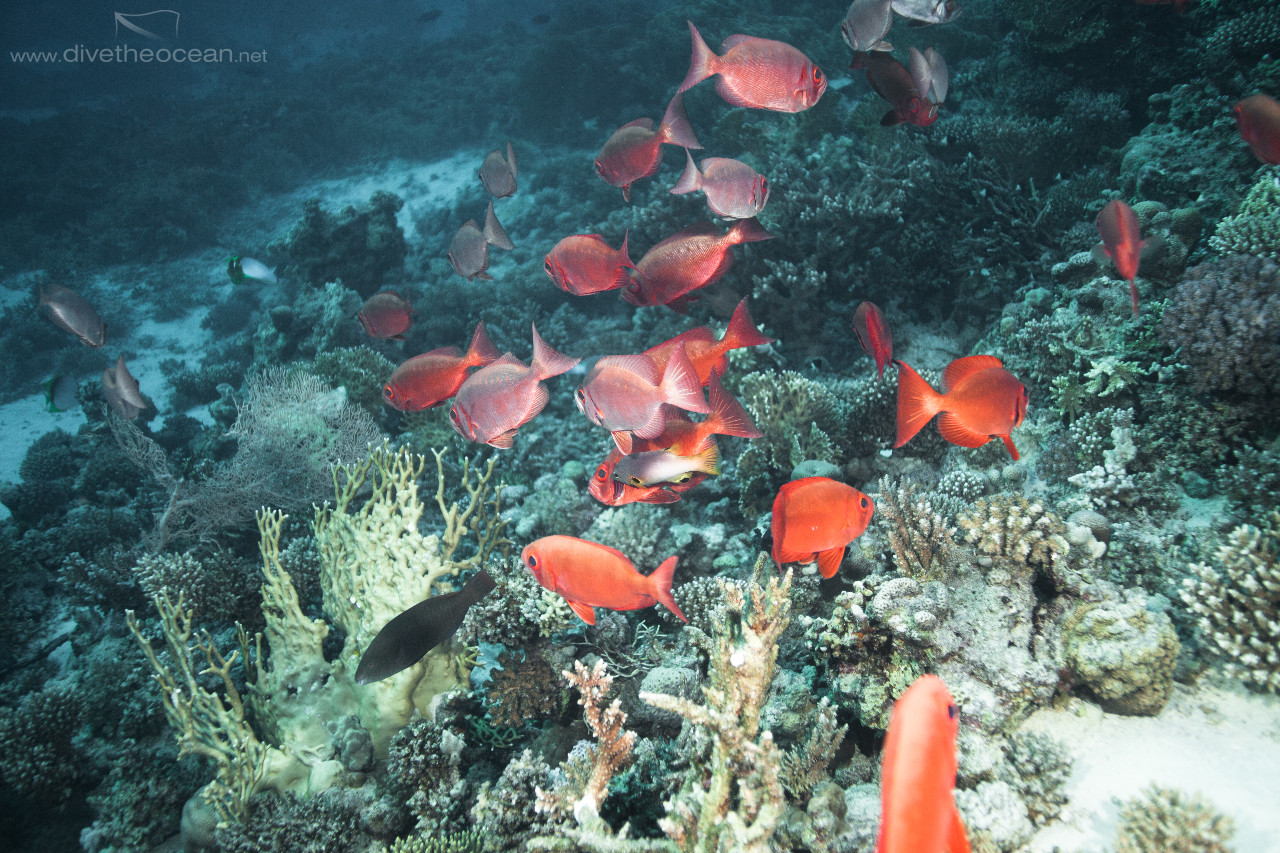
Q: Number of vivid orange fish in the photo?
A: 4